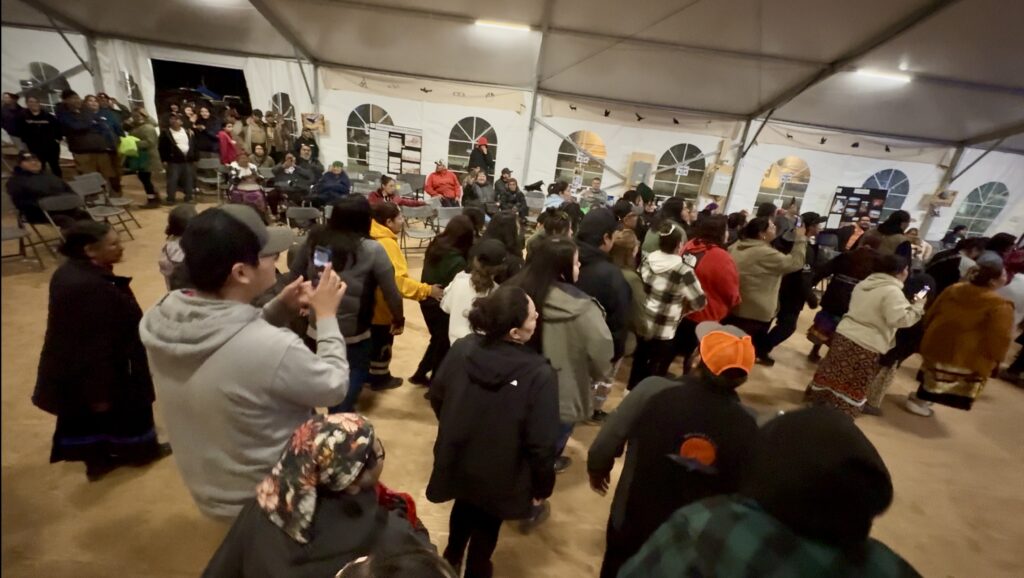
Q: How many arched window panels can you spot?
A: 10